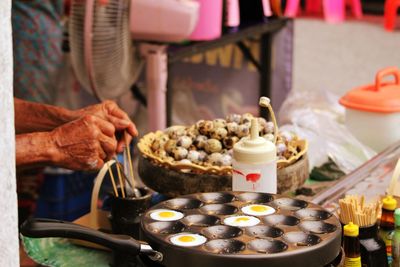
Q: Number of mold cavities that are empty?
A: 15